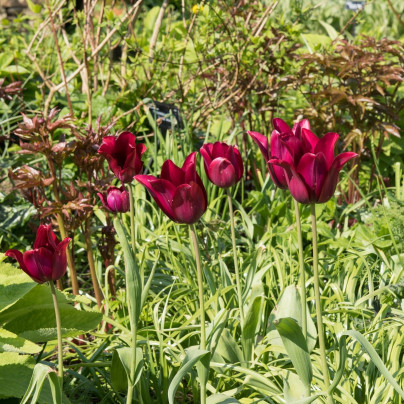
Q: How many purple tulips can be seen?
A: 7